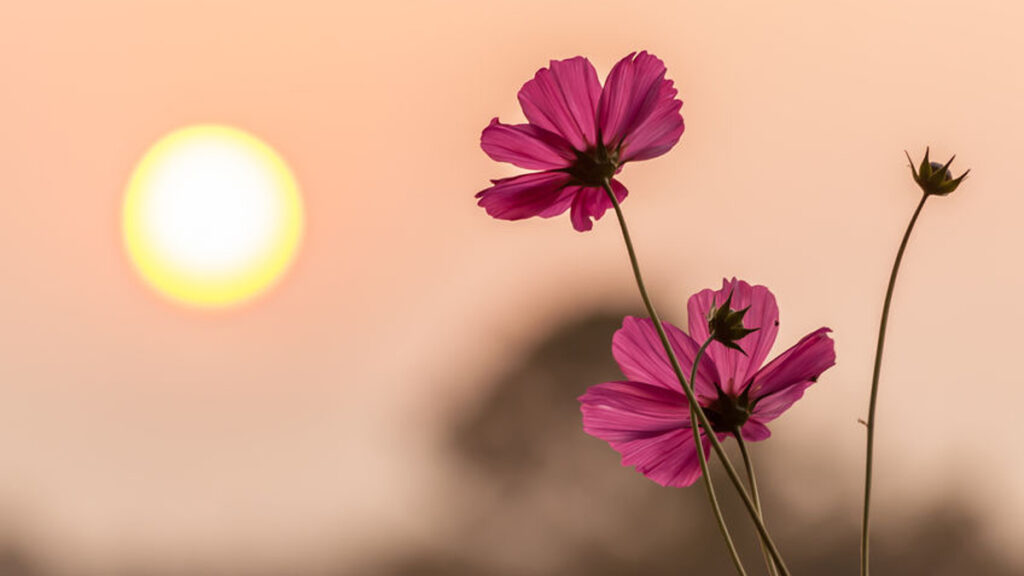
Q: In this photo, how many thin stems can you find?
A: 4